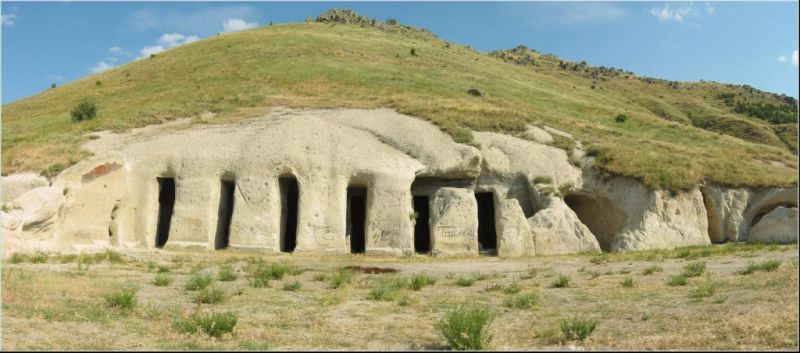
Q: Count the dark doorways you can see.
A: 6